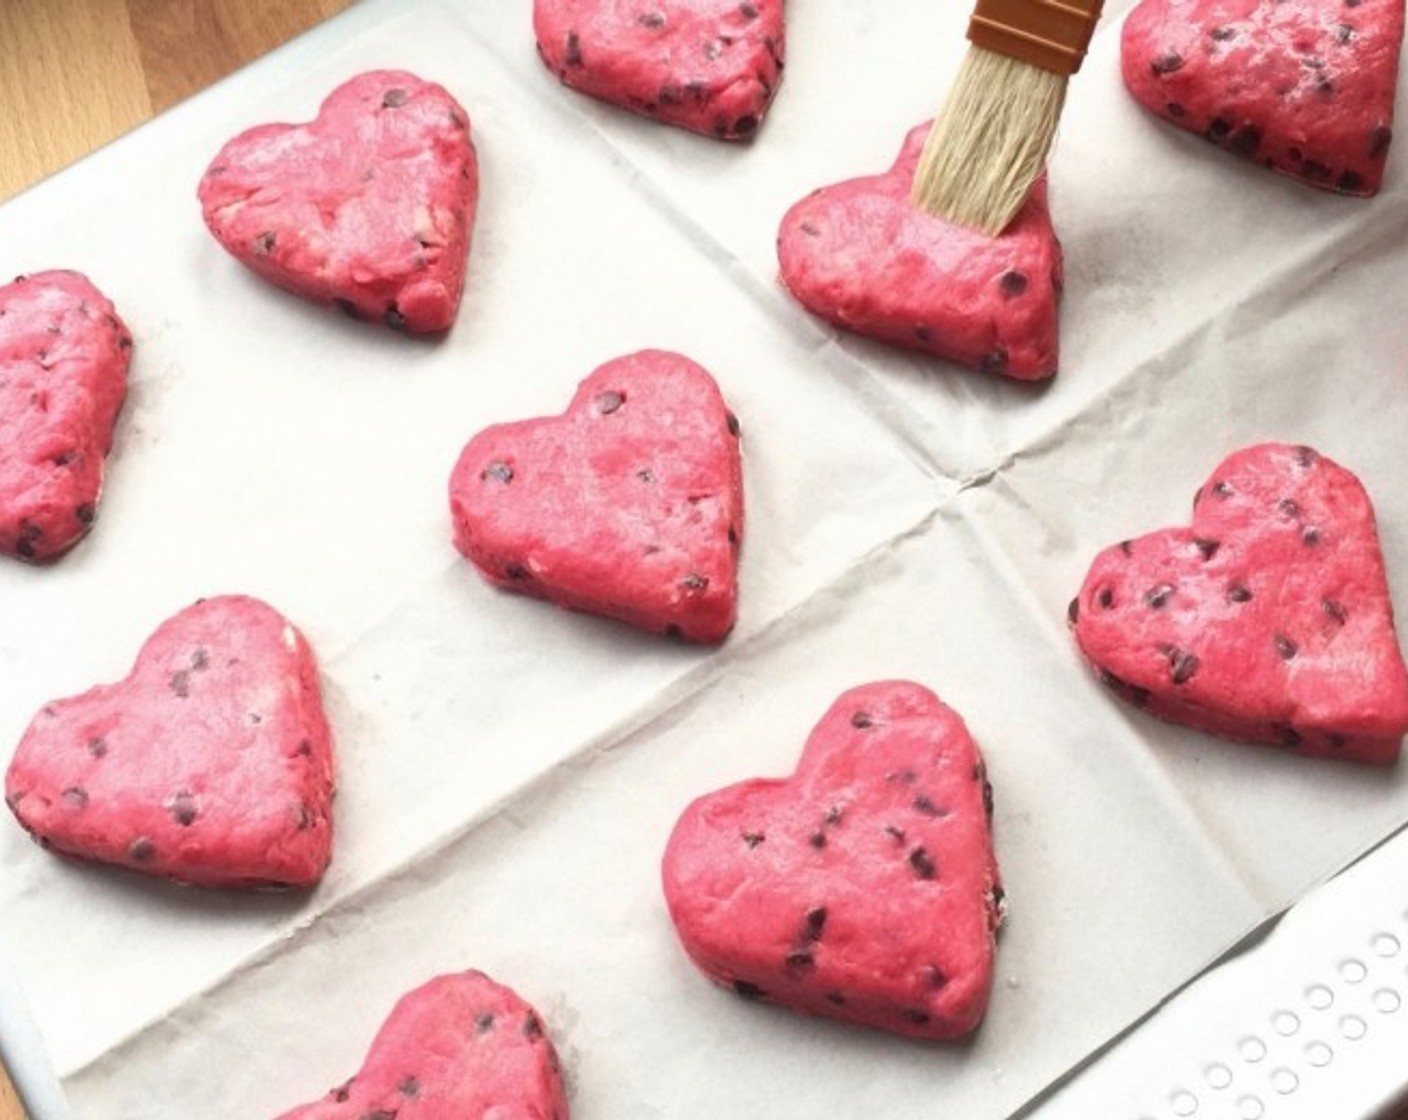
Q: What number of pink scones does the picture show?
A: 10